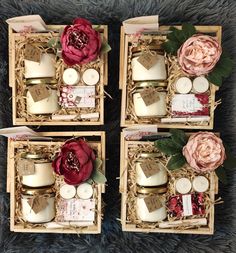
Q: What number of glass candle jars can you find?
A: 8